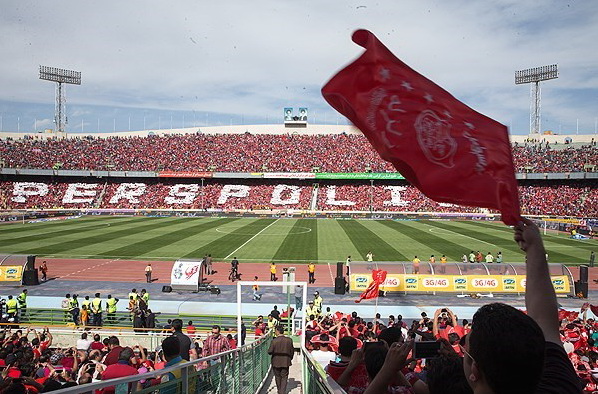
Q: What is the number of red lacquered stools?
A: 0